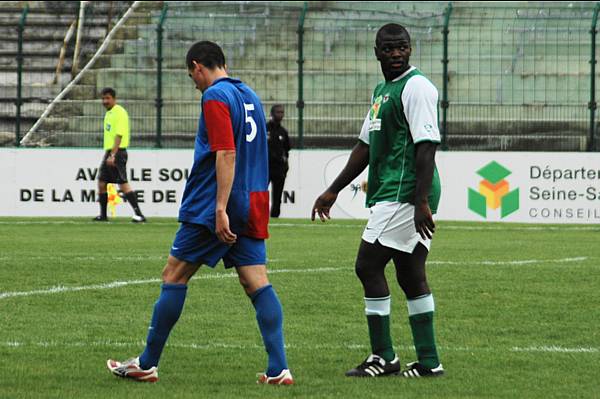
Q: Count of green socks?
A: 2